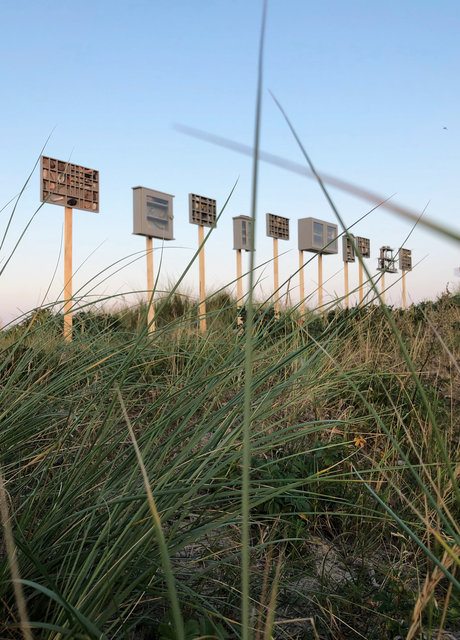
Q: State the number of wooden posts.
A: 11